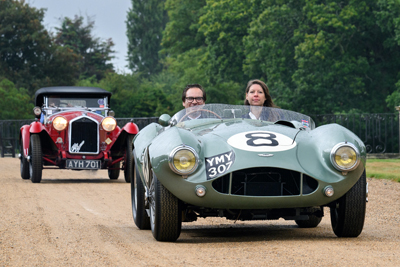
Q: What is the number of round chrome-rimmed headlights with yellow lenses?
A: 2